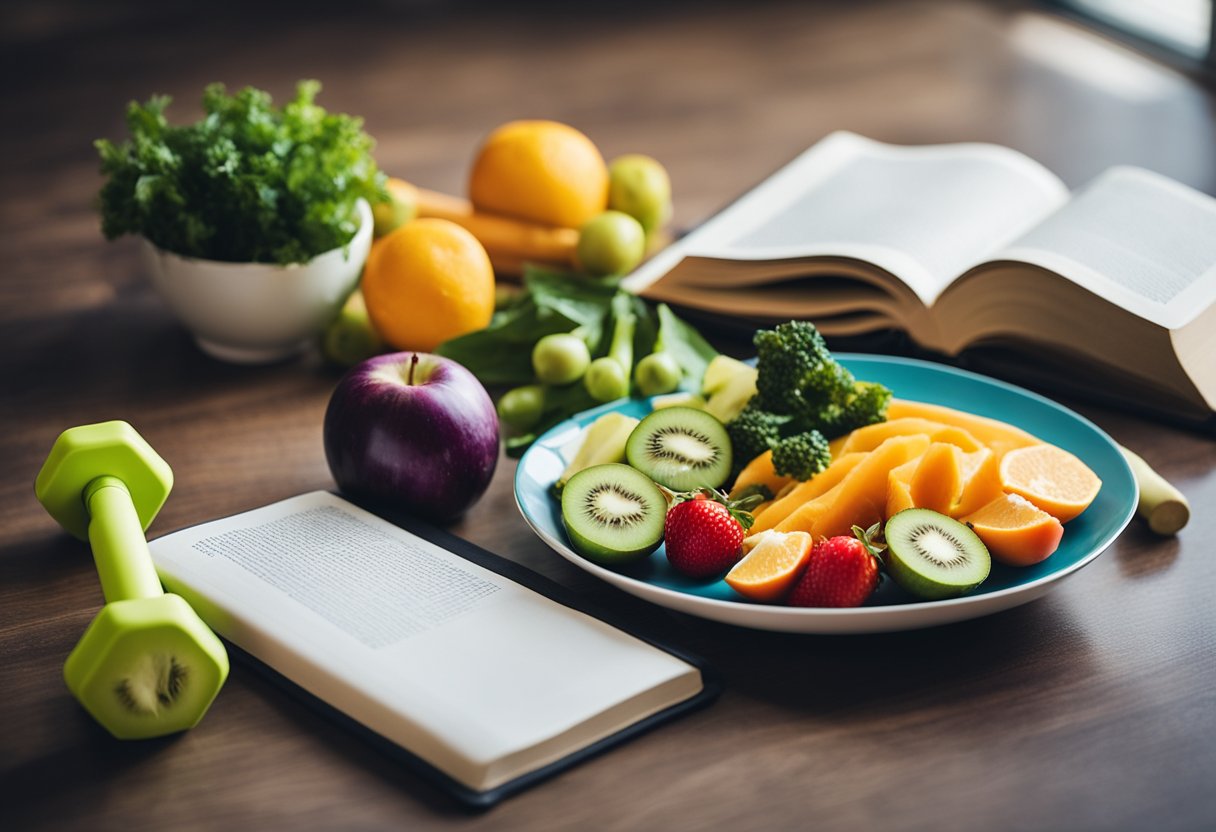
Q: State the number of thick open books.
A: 1